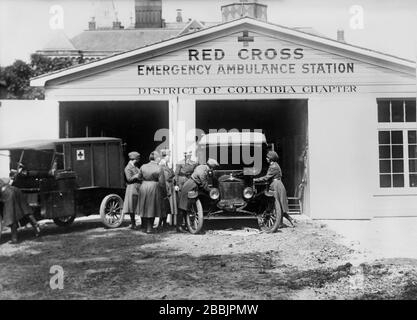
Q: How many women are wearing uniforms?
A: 7